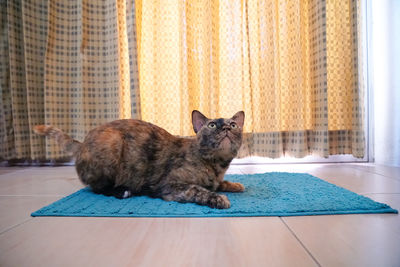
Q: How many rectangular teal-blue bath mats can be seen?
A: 1